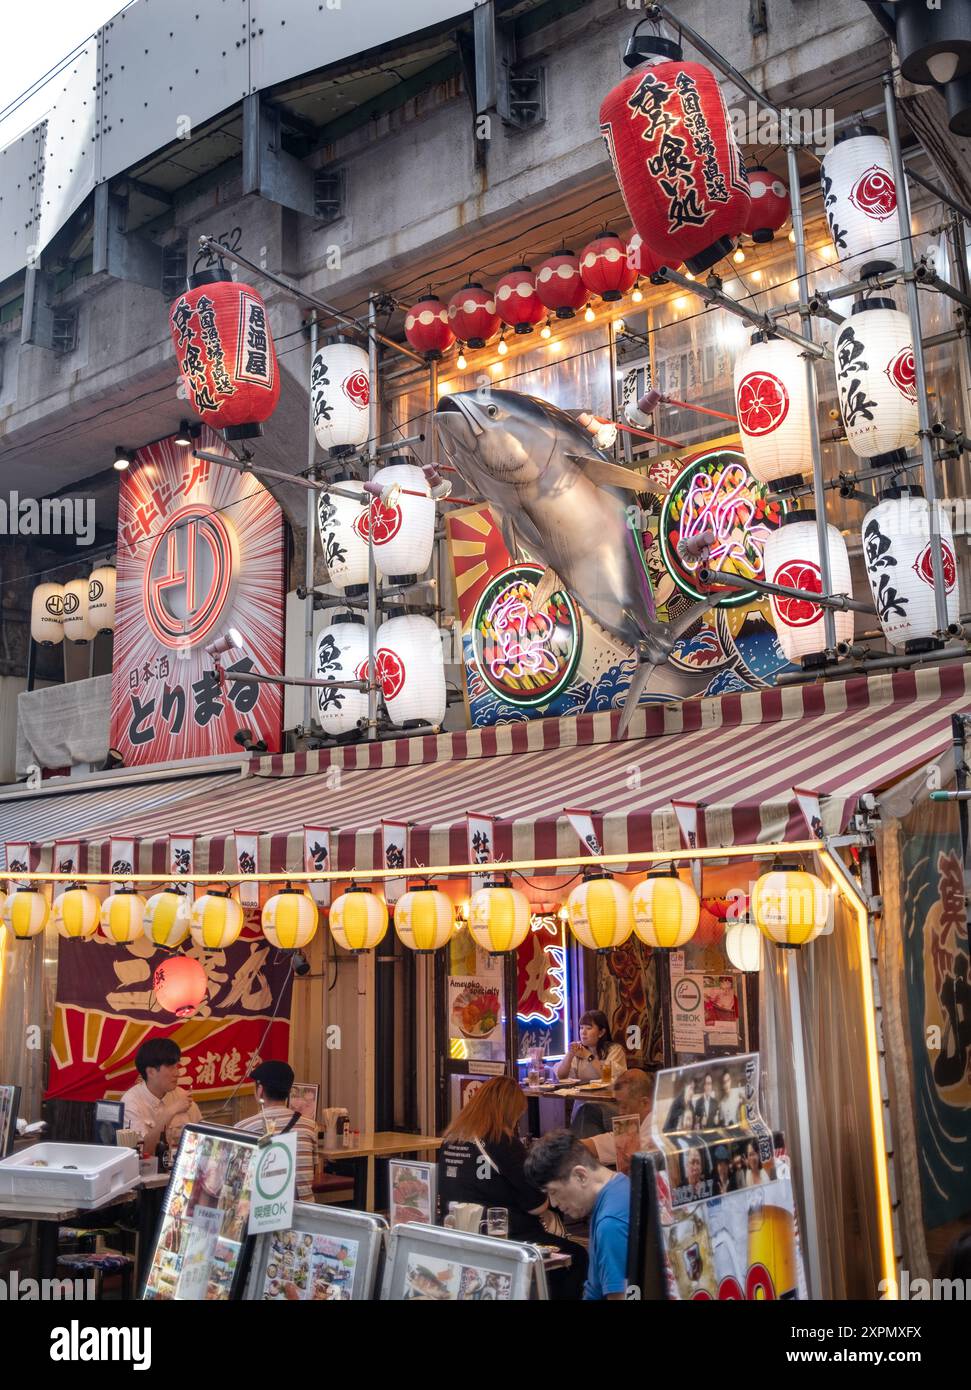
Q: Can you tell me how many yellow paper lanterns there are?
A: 12